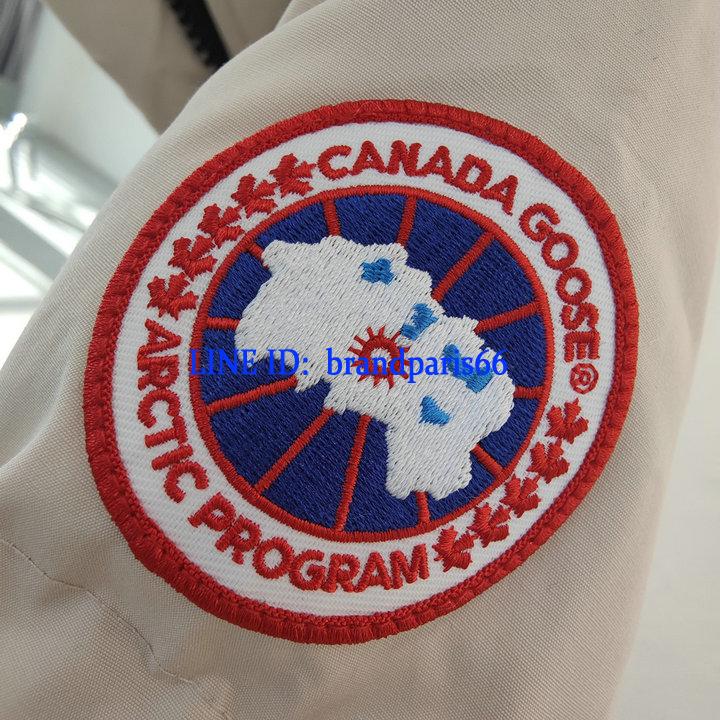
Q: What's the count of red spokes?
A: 12